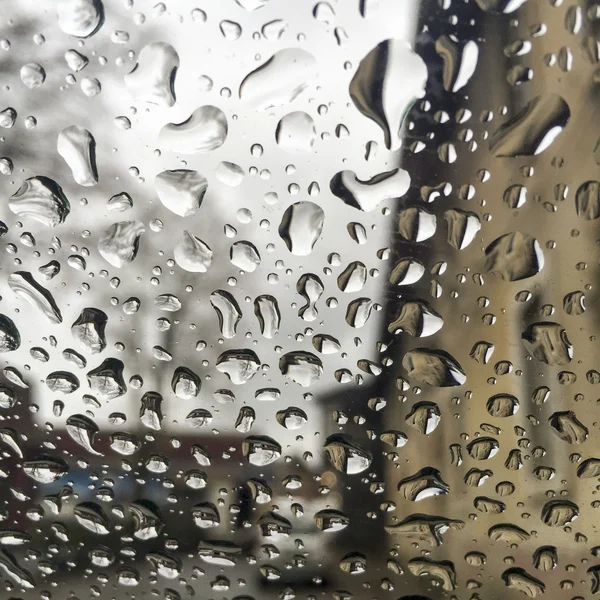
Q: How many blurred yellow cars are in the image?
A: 0